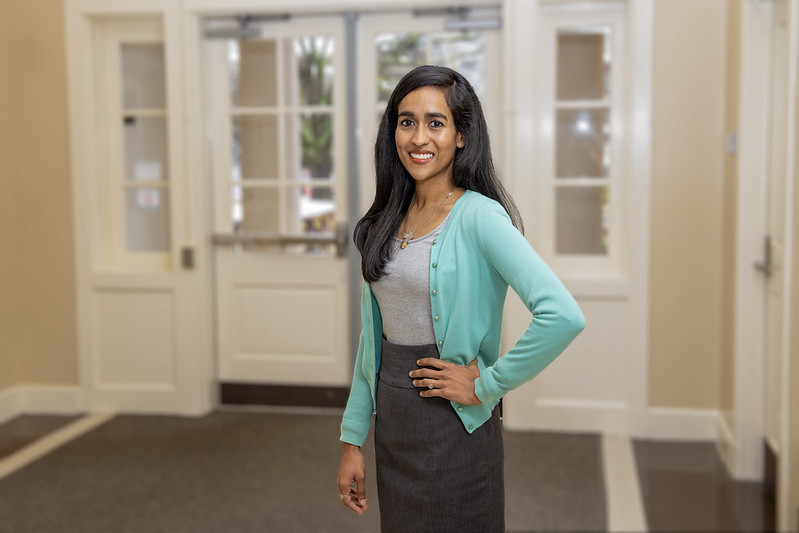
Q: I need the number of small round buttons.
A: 7